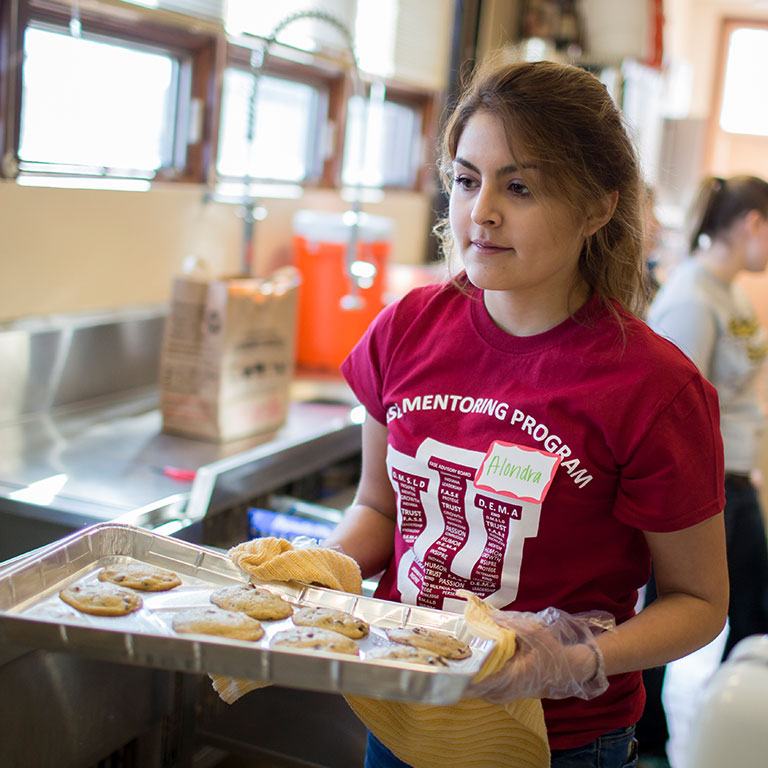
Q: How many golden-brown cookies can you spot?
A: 8